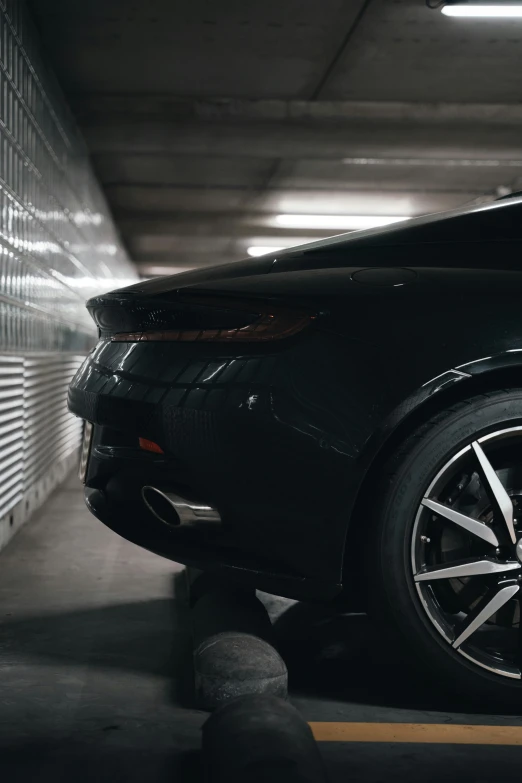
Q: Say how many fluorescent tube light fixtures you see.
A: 3